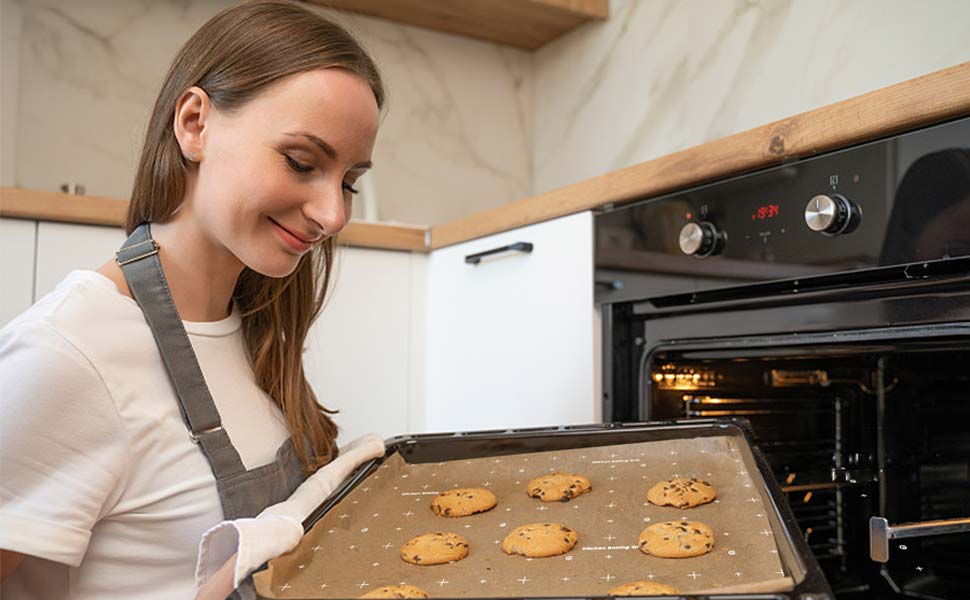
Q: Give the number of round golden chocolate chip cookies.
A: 8